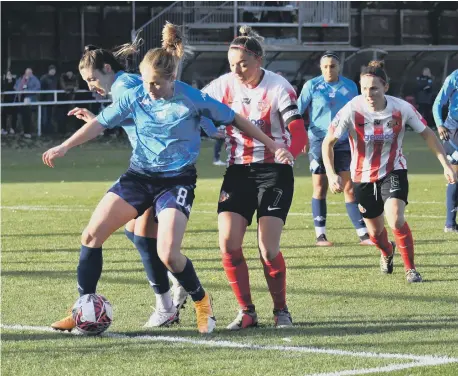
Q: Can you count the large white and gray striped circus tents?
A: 0